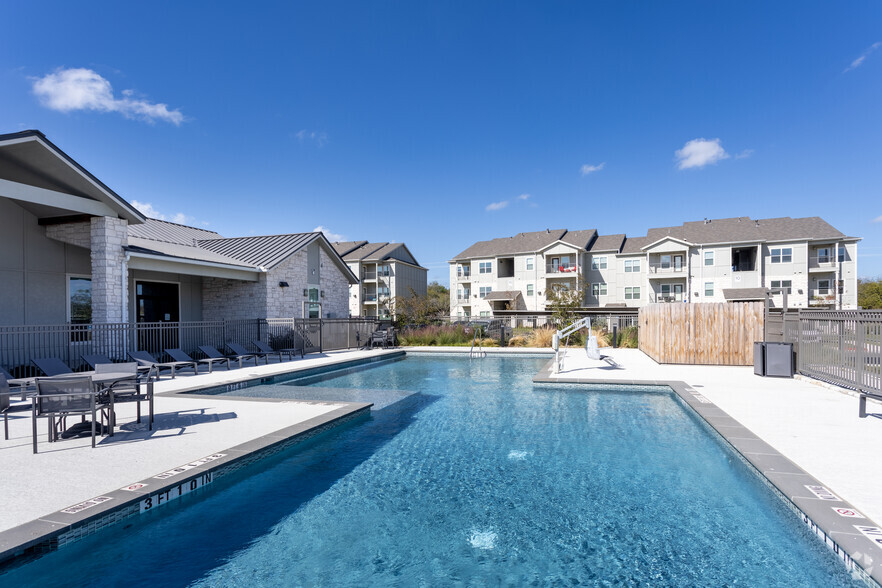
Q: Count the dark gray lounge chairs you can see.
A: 8